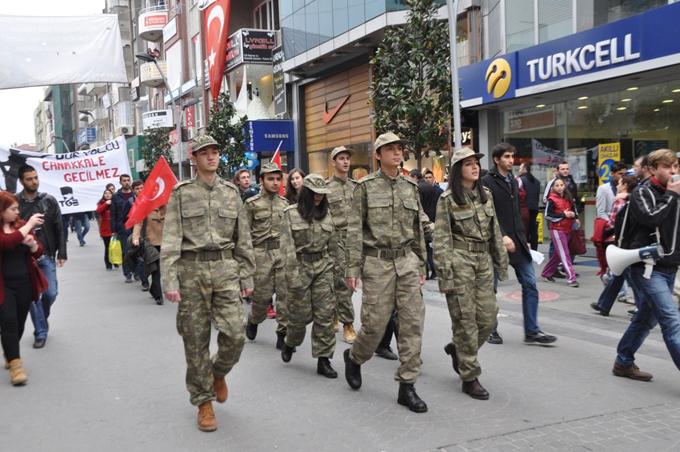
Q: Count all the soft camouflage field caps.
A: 6